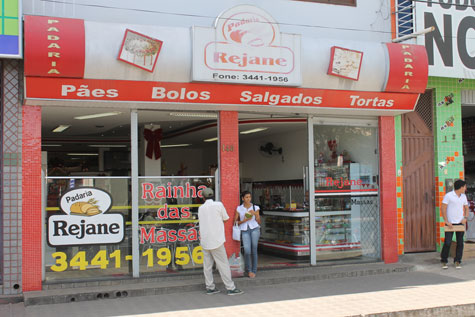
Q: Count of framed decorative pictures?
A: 2